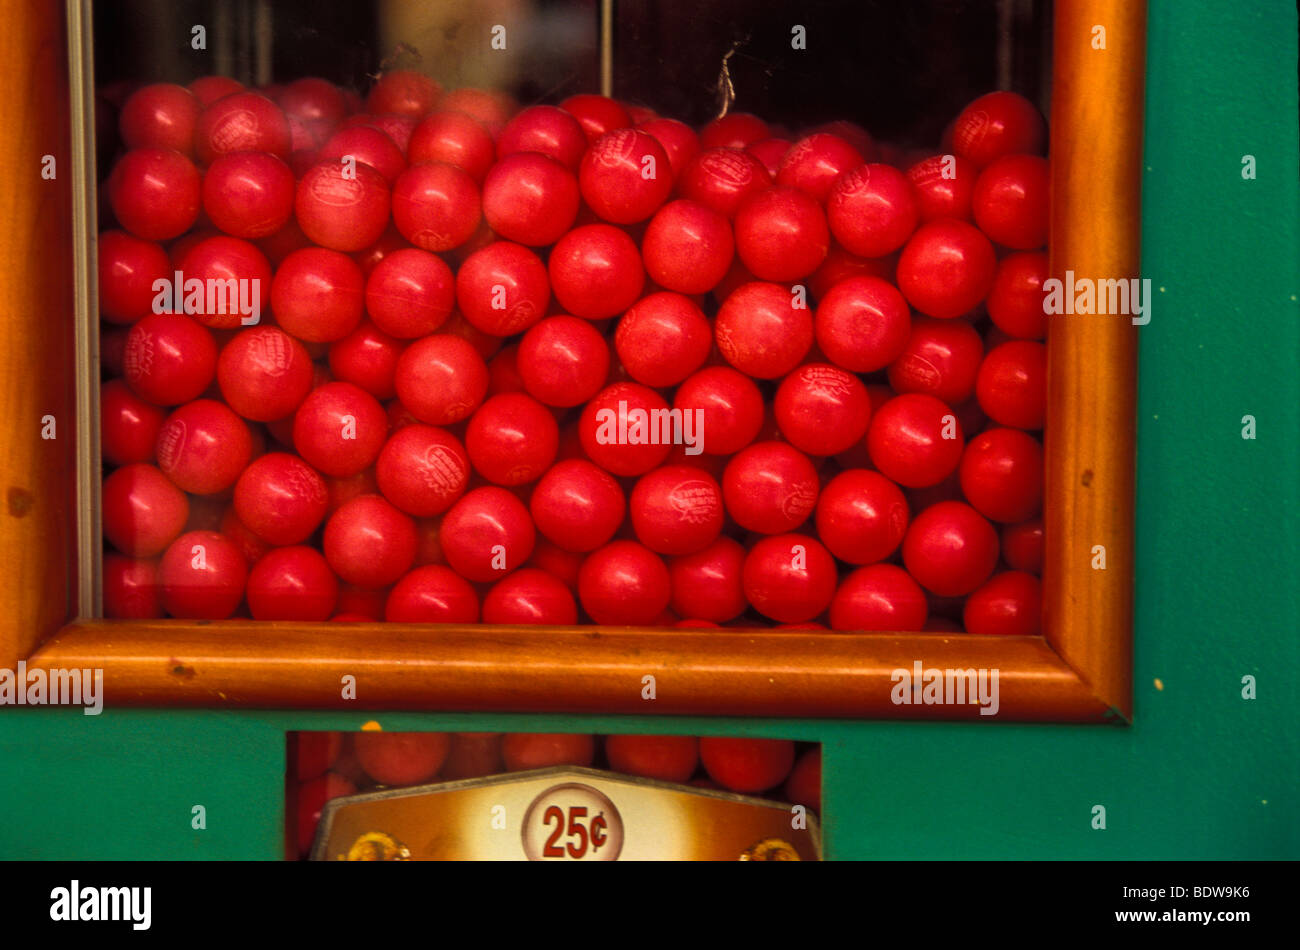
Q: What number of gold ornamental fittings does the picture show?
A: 2